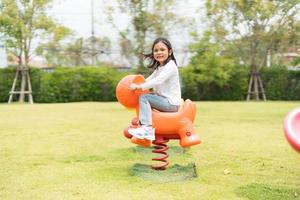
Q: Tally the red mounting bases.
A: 1